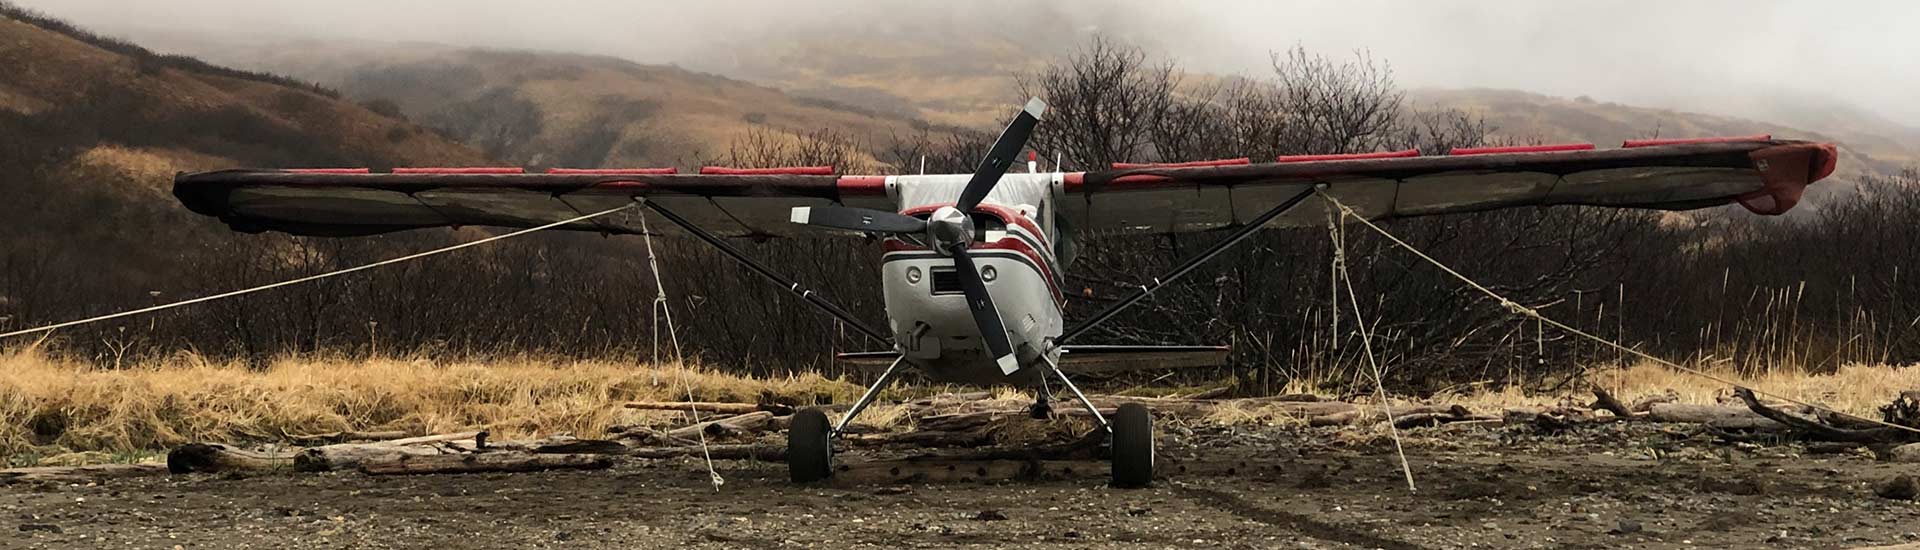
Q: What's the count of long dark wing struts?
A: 2